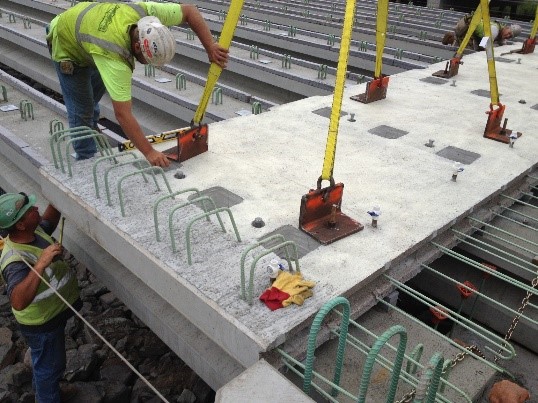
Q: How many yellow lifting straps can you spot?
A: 6